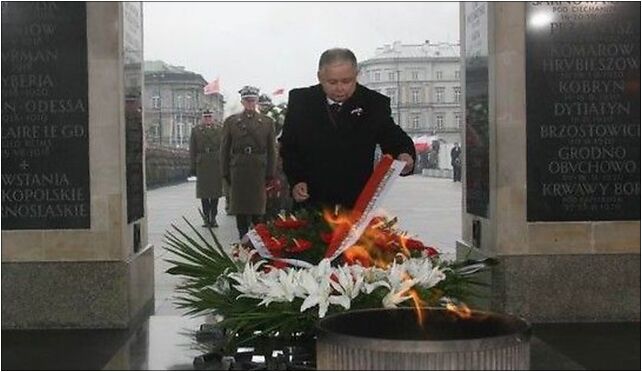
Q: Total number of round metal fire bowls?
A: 1